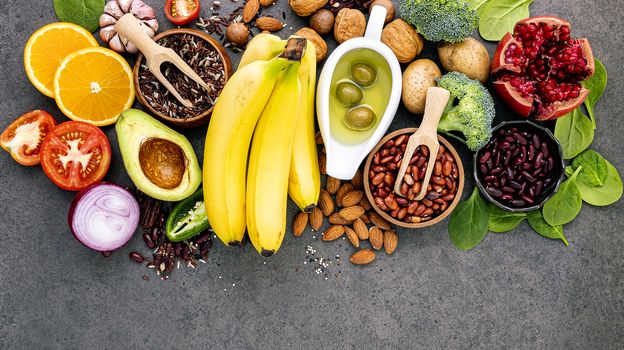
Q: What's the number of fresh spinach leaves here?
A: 11